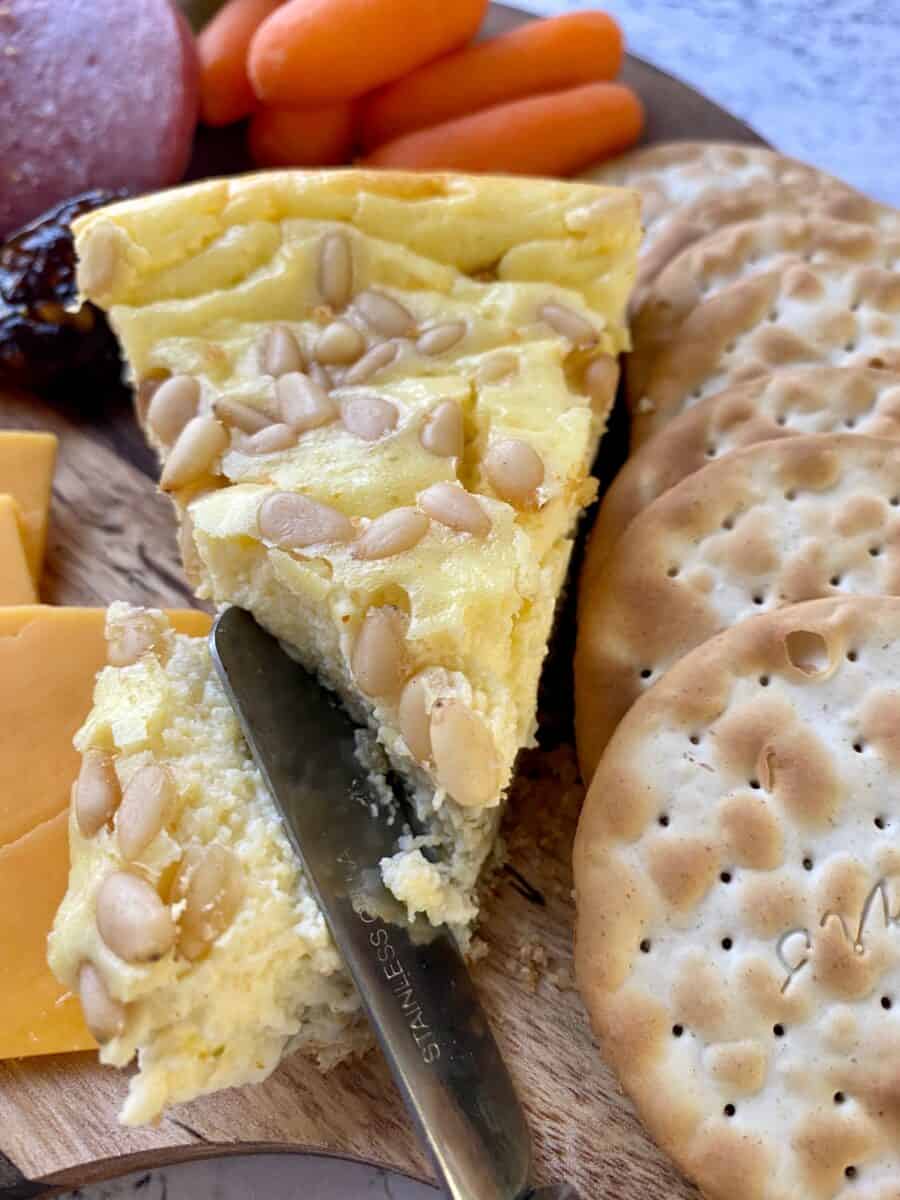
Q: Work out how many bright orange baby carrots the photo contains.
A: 5